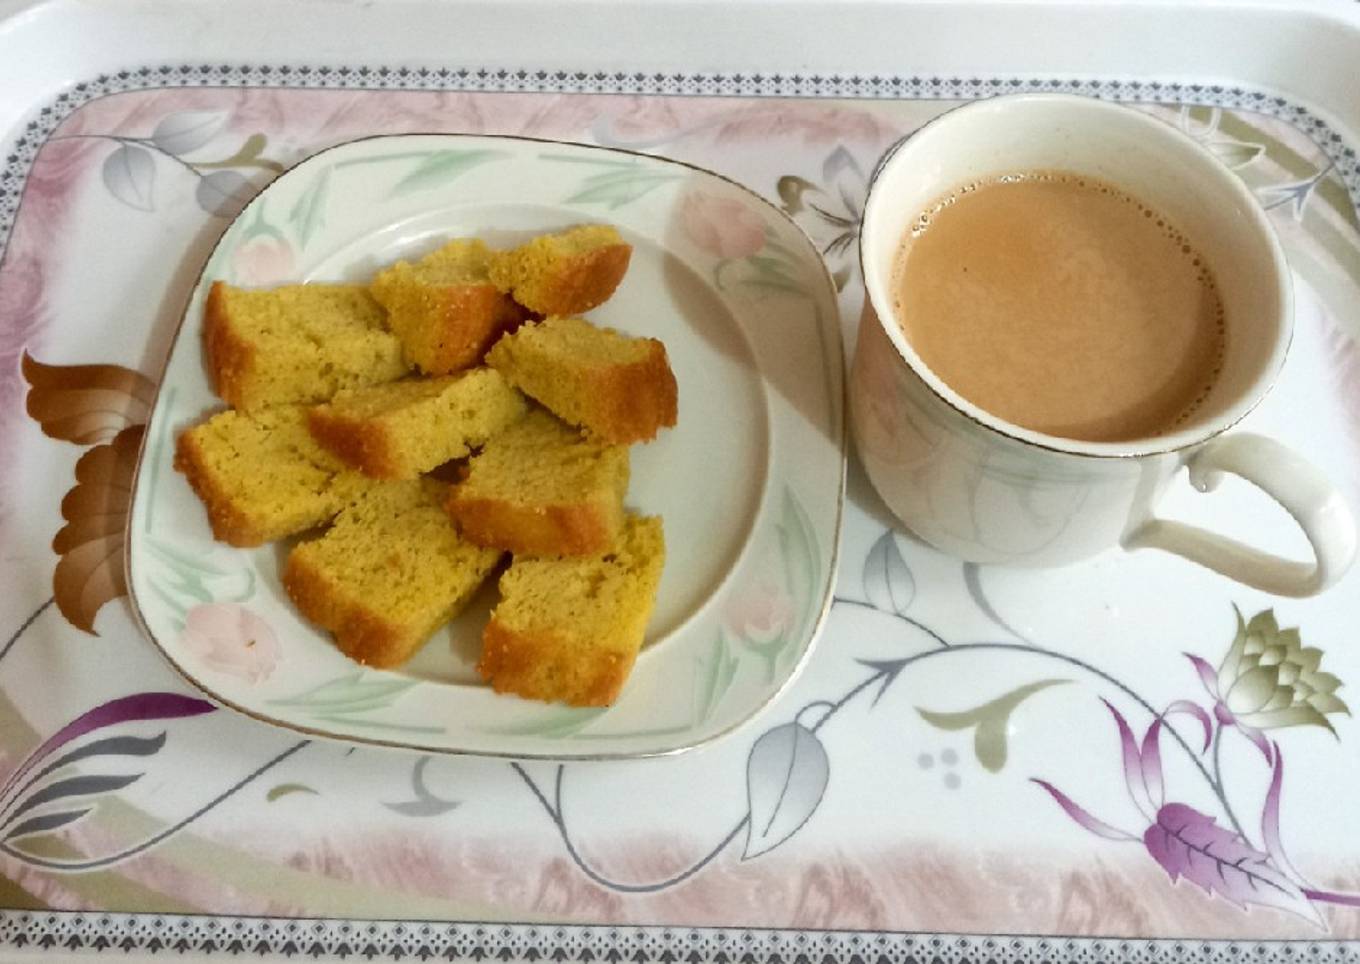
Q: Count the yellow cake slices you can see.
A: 9